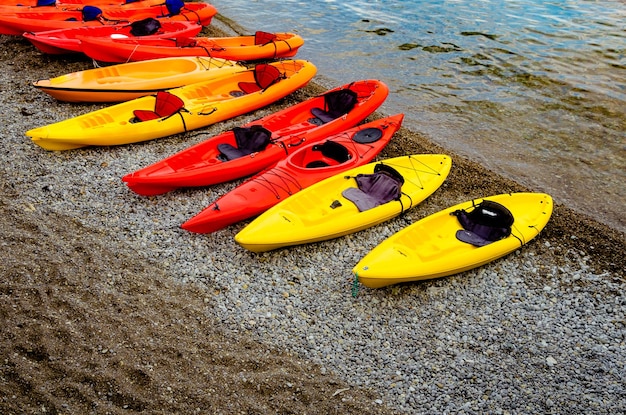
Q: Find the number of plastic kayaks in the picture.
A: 10